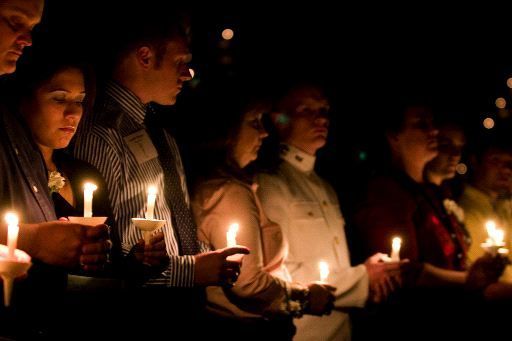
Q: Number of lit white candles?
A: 8